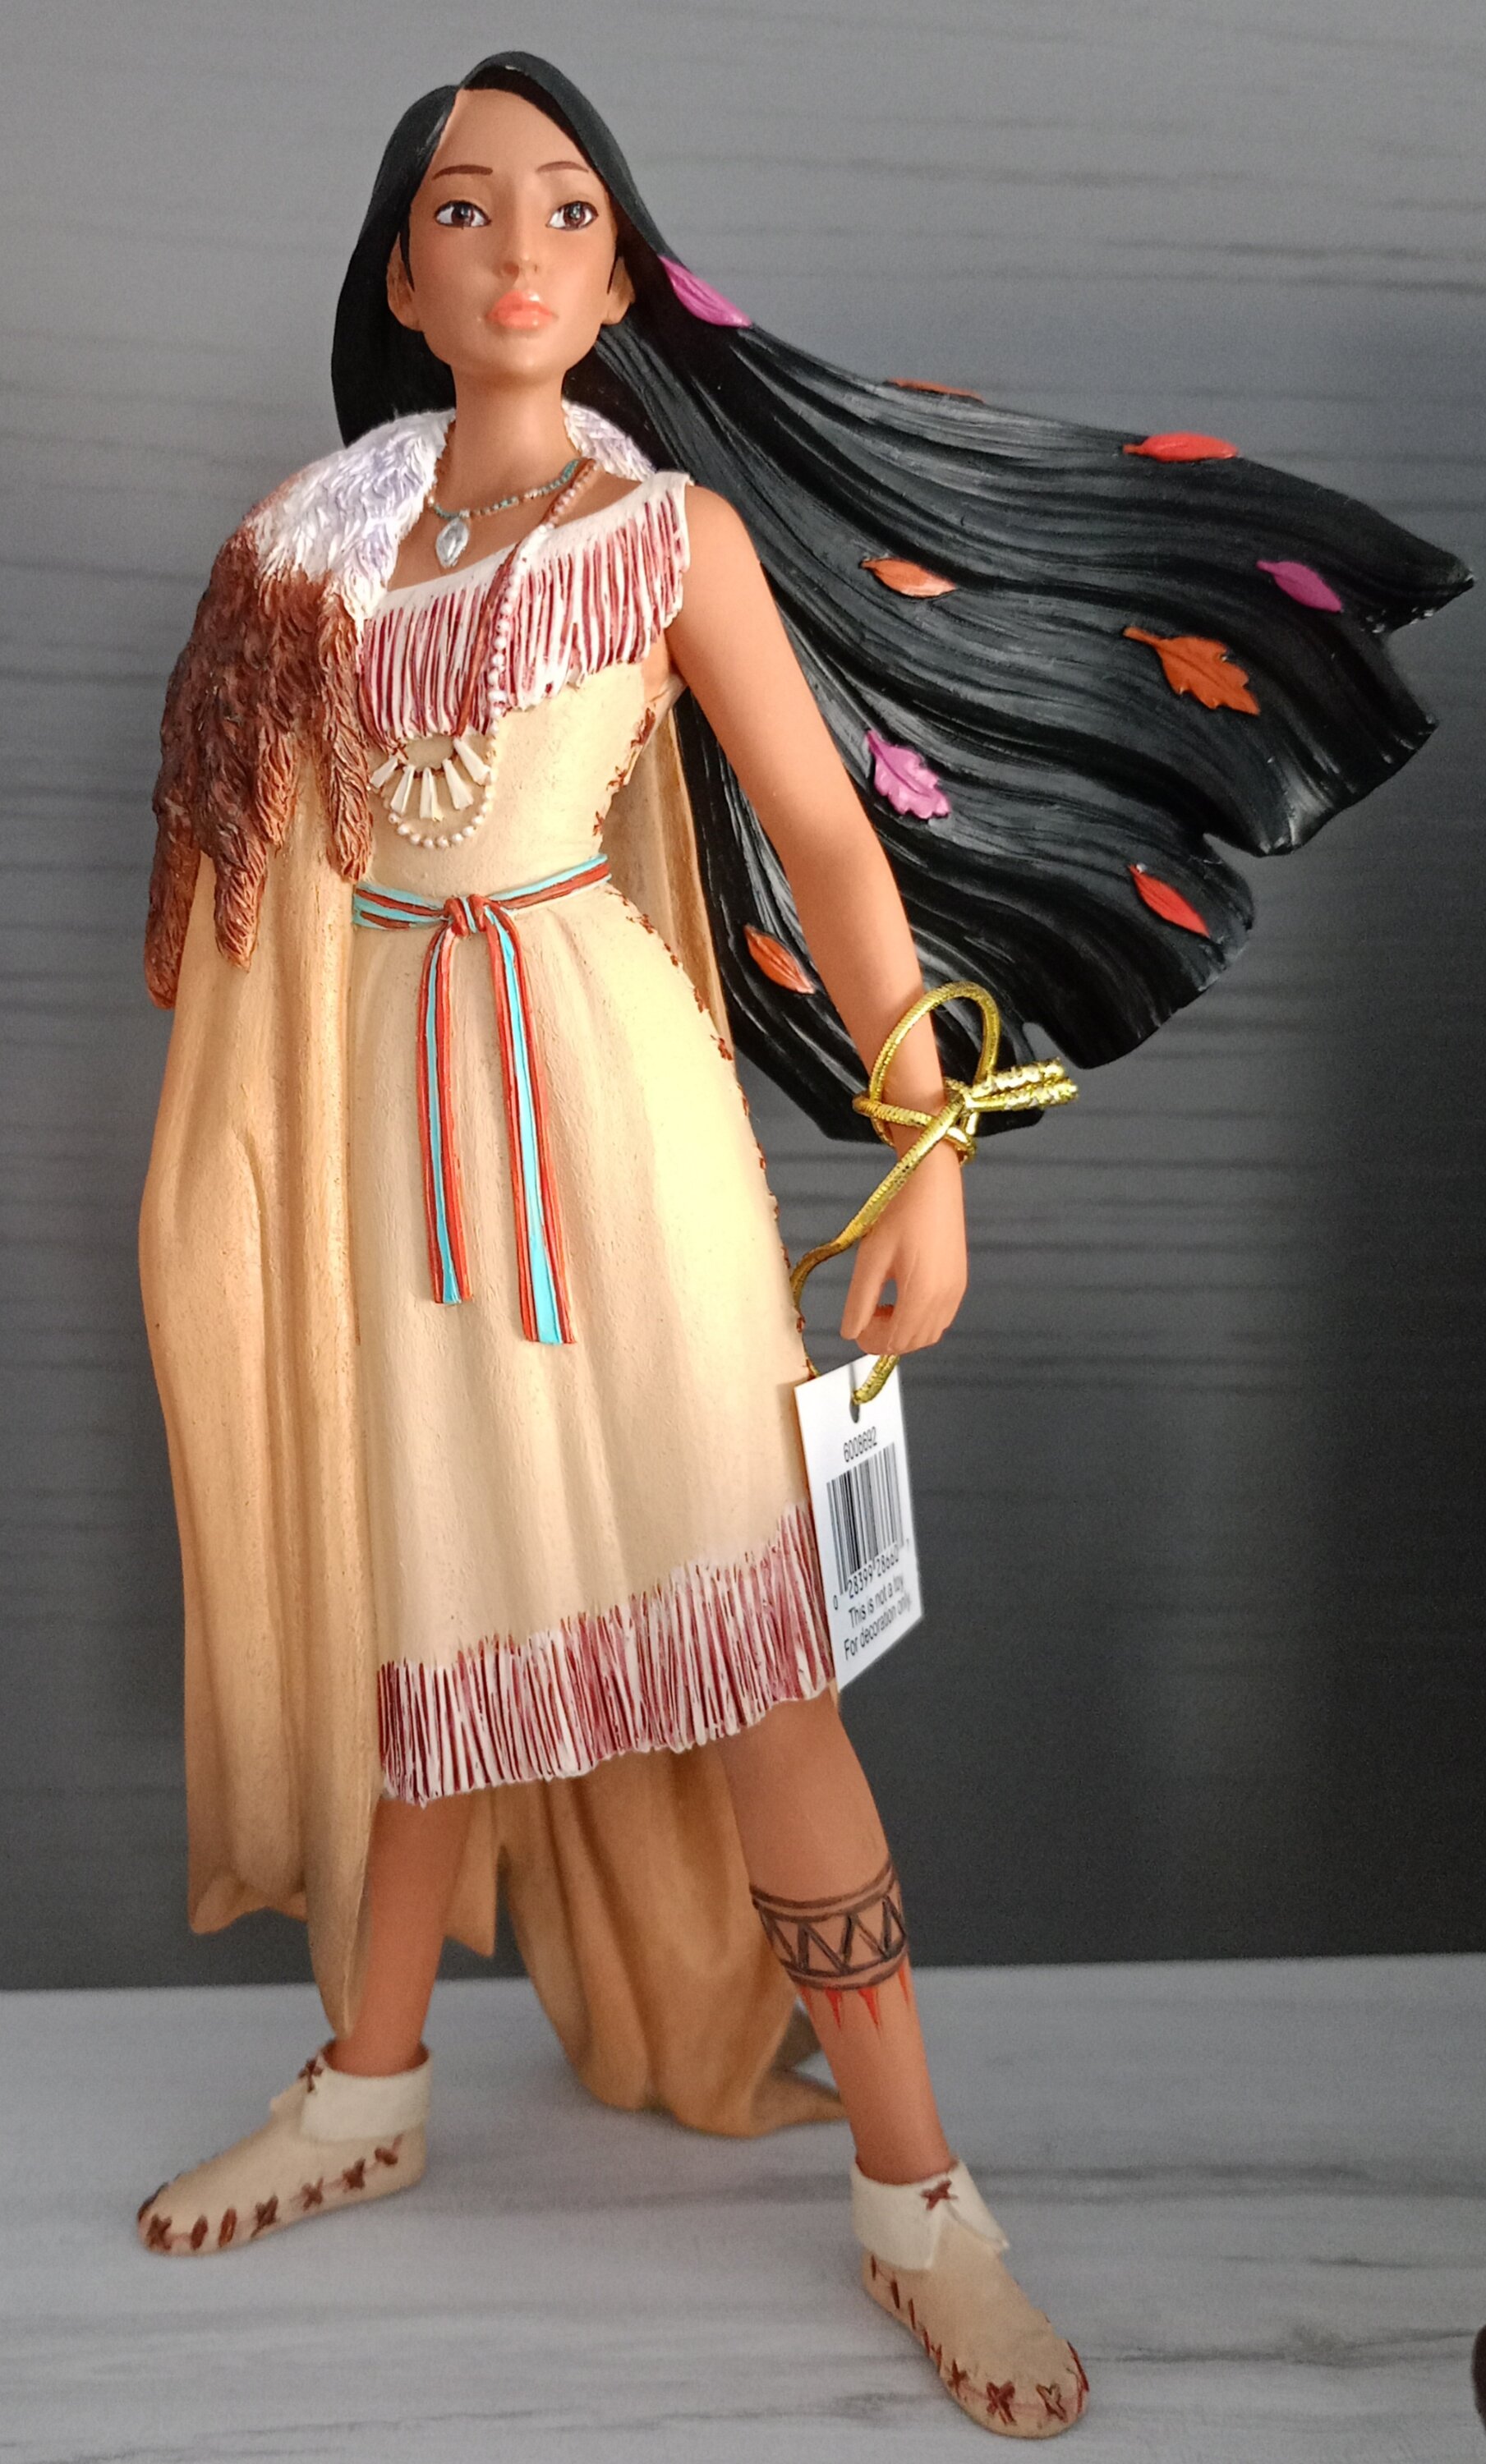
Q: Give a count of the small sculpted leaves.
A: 9